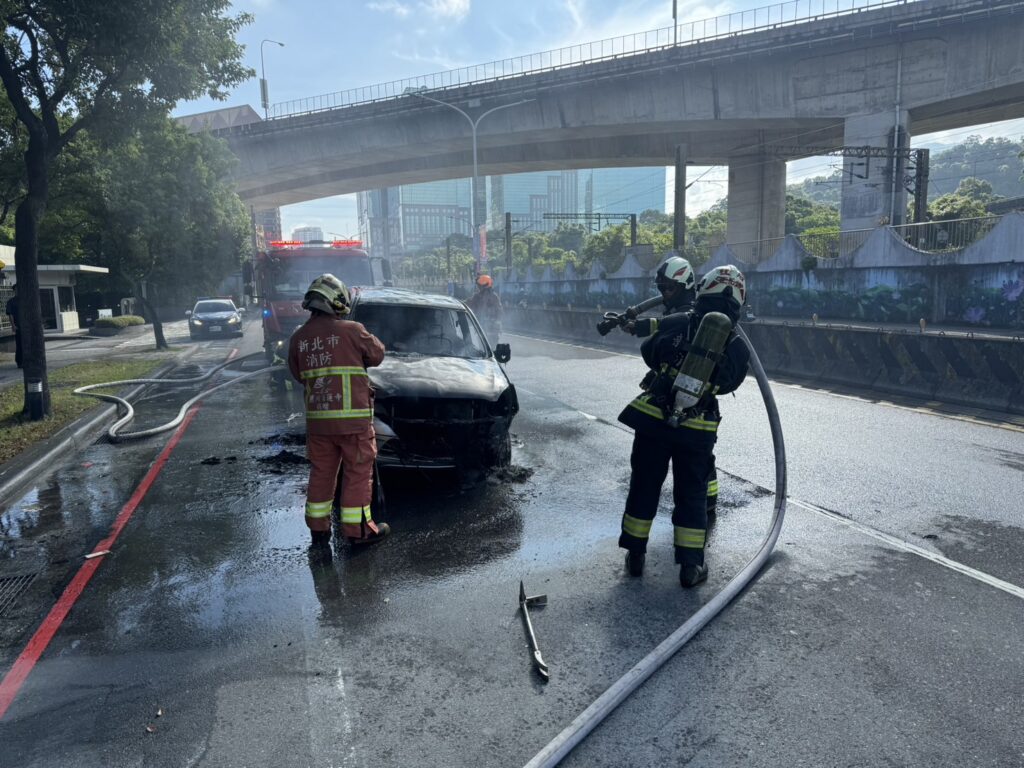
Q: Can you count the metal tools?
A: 1